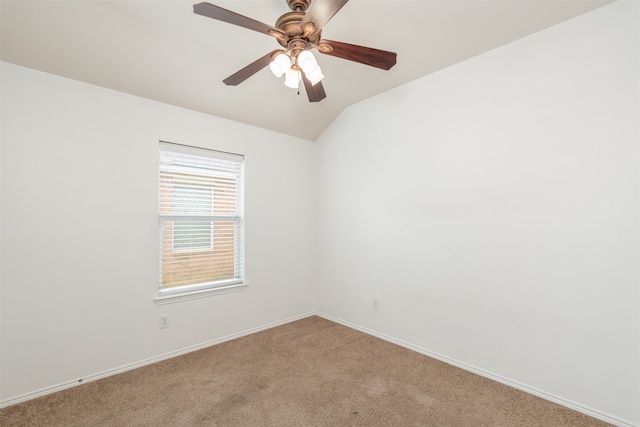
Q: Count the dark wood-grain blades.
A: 5